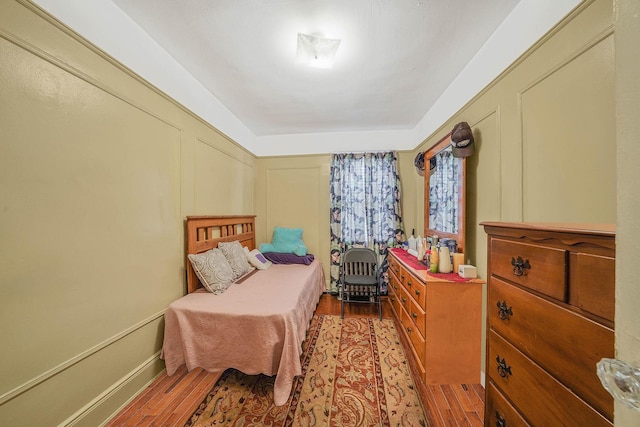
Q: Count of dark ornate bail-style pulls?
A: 4